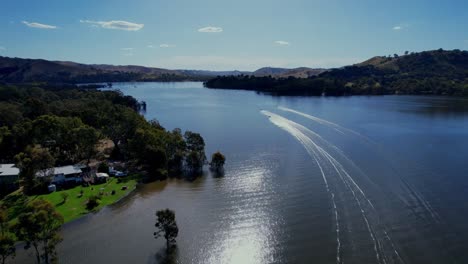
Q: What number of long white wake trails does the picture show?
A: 2